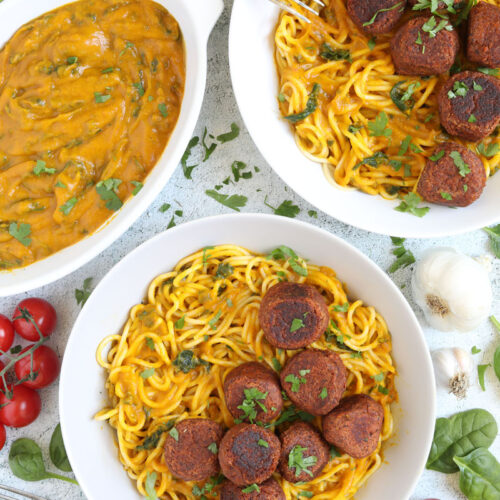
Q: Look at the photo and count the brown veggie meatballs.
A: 14